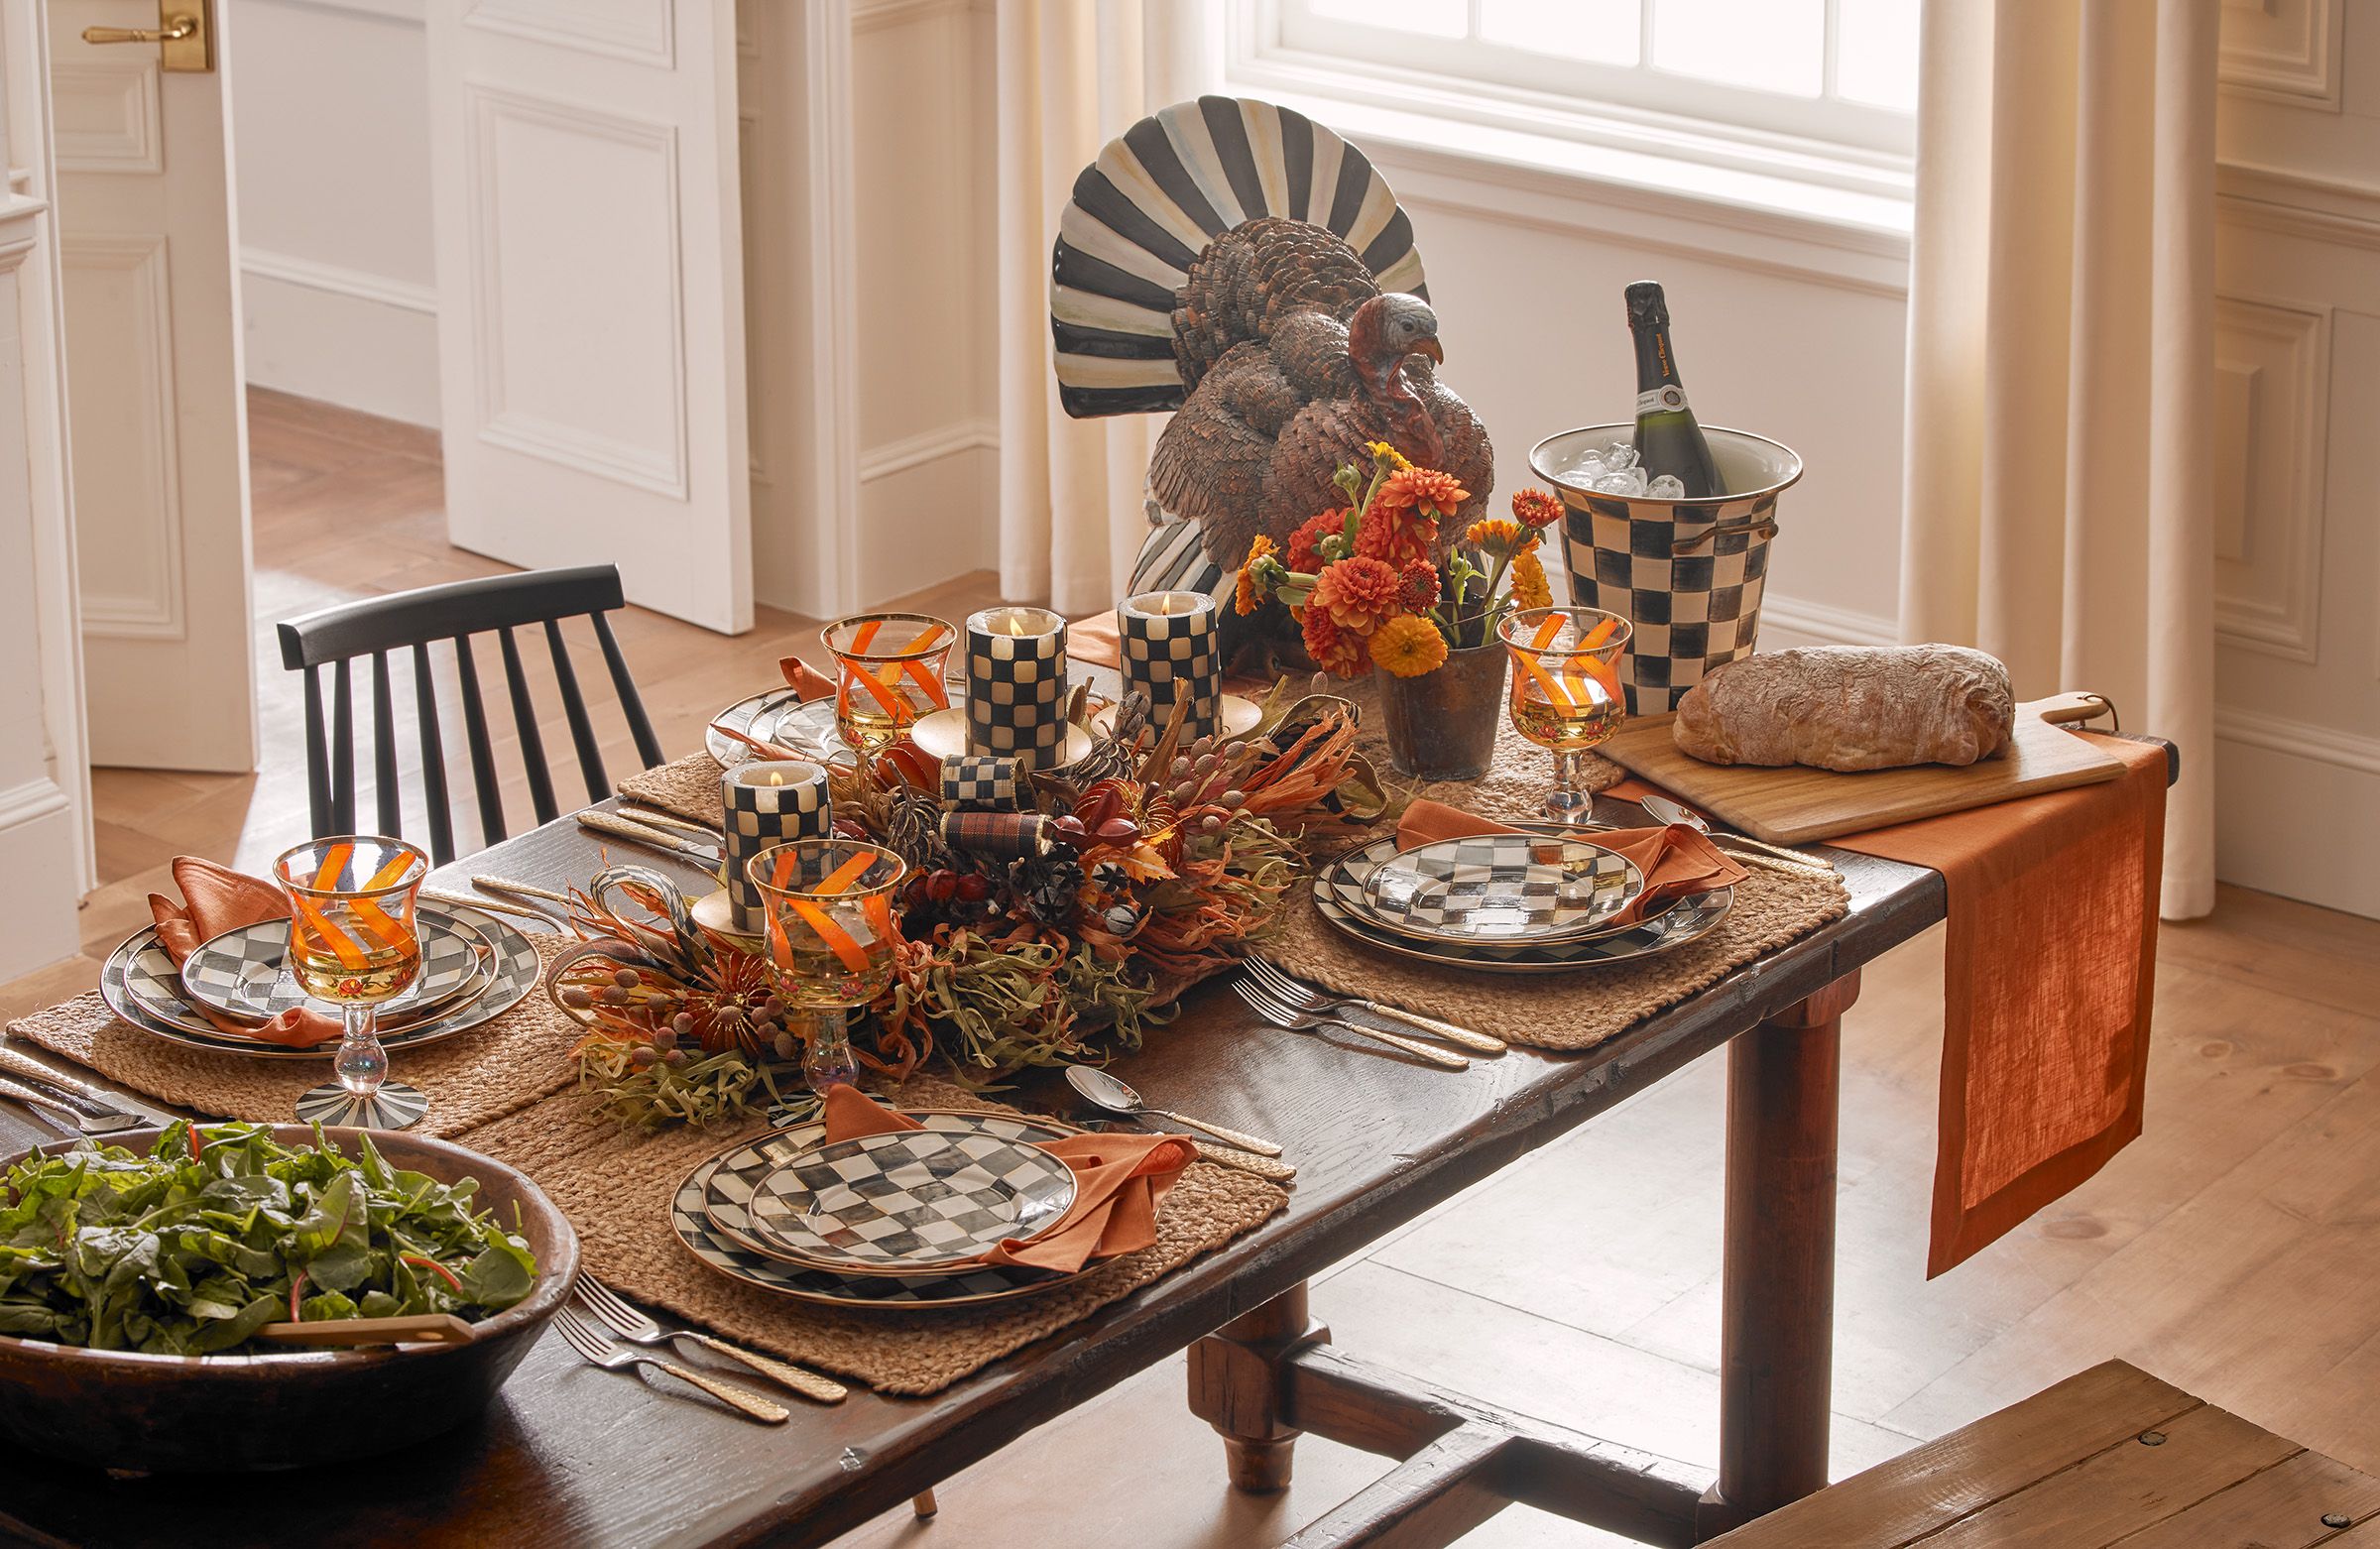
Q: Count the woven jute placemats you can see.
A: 4